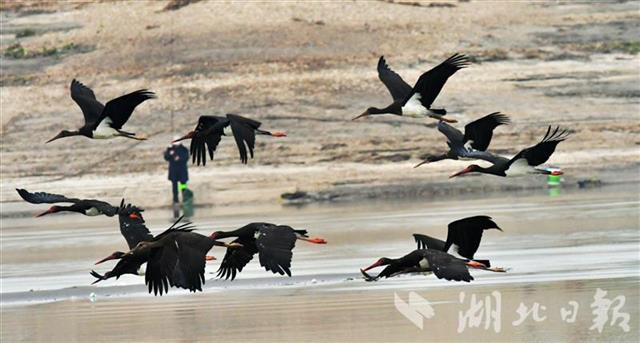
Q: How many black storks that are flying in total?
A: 11